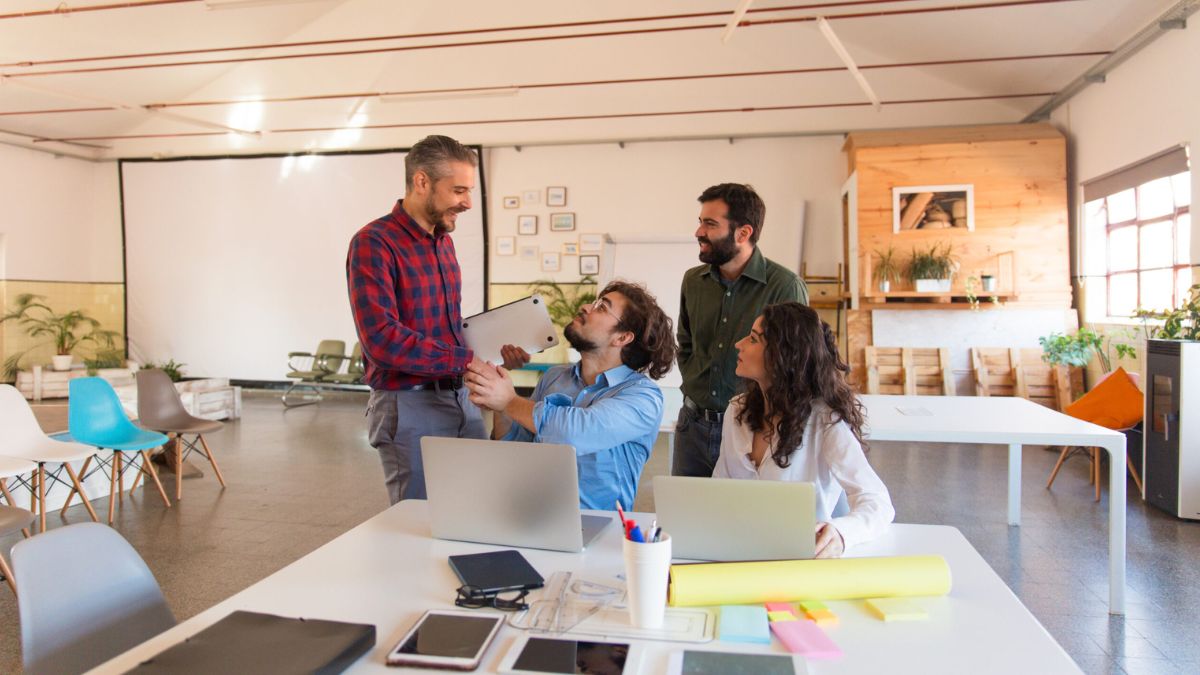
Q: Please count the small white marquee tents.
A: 0